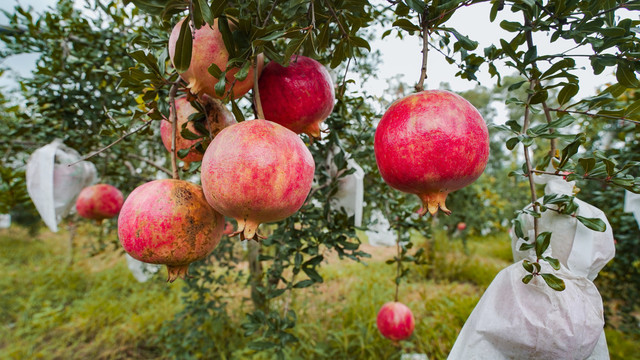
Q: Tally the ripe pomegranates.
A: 8